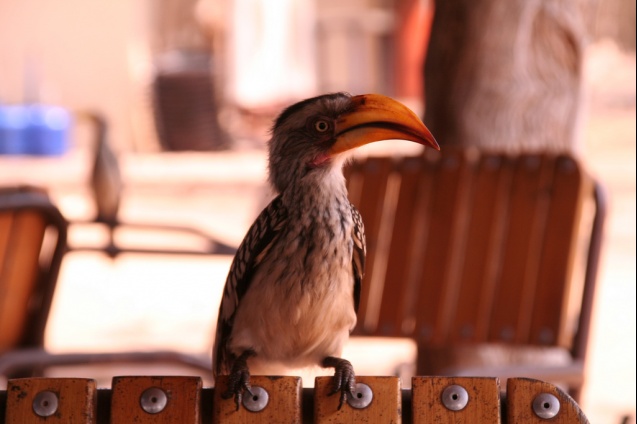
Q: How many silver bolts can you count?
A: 6